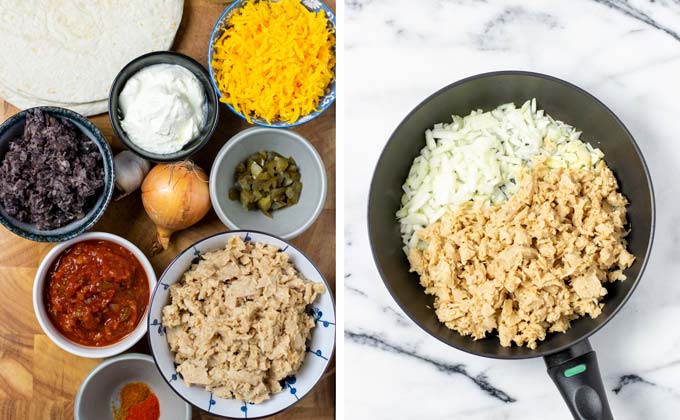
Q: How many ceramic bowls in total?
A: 7